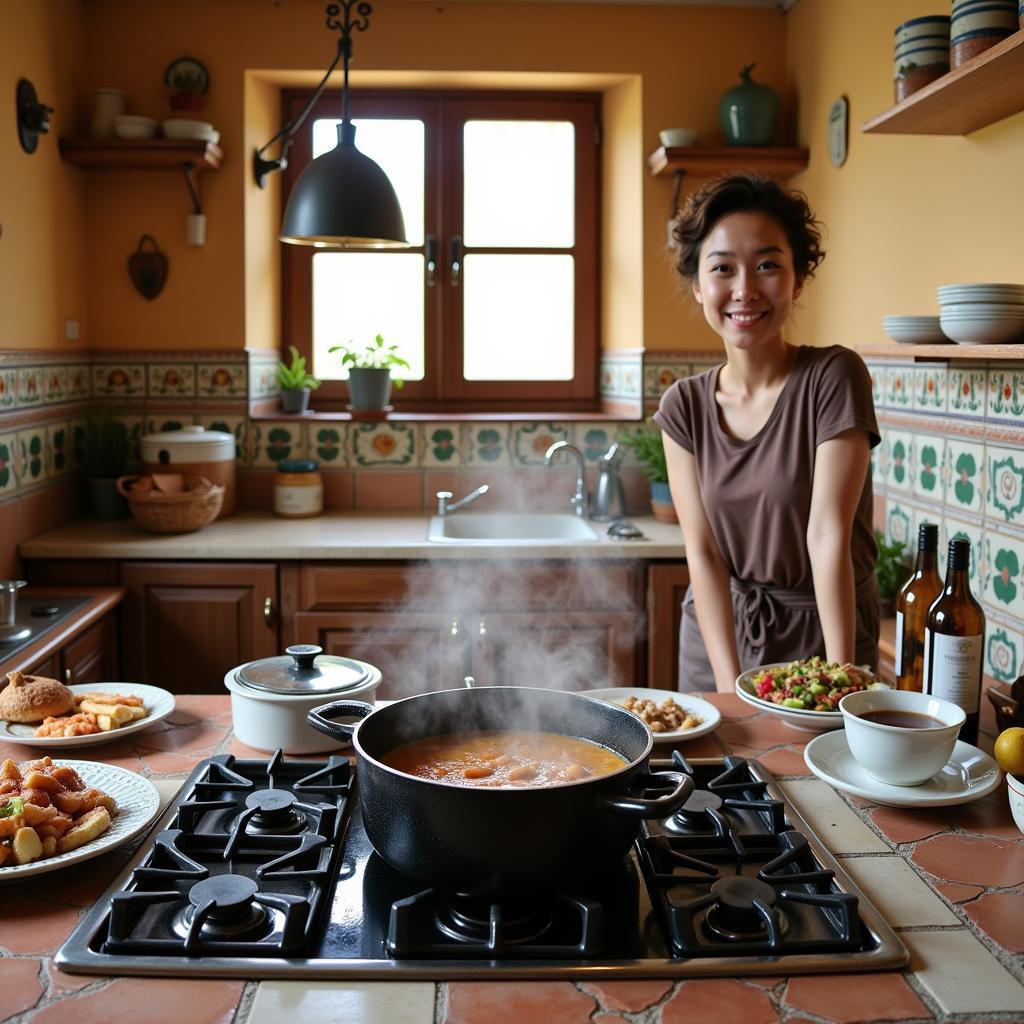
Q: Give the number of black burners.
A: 5